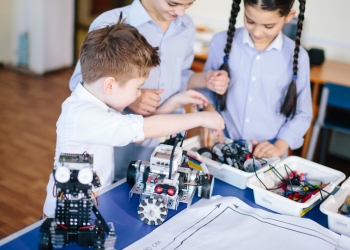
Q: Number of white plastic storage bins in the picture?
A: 3